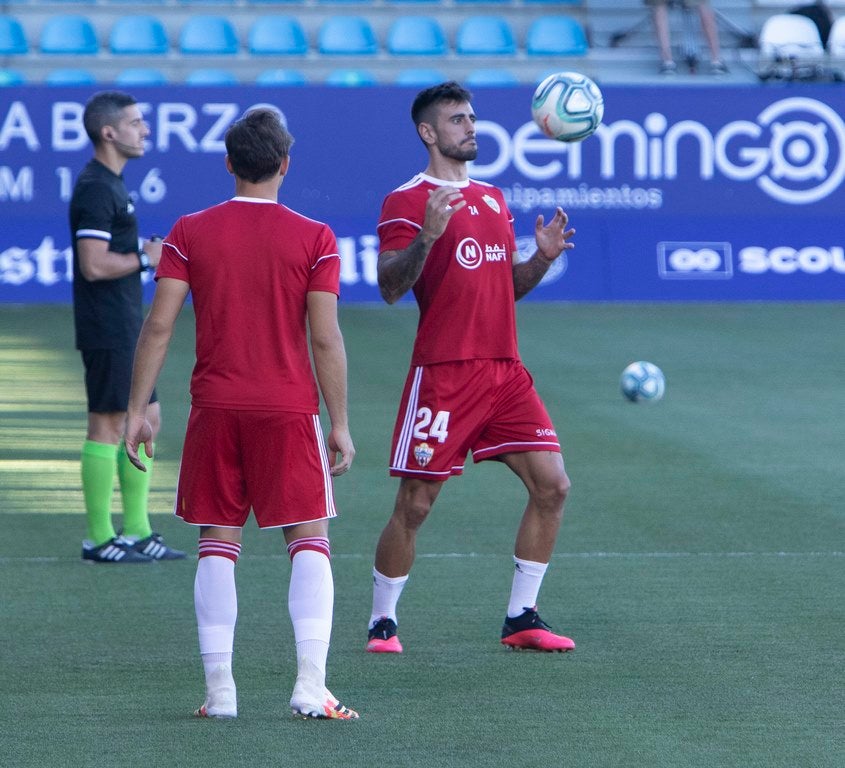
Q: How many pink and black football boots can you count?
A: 2